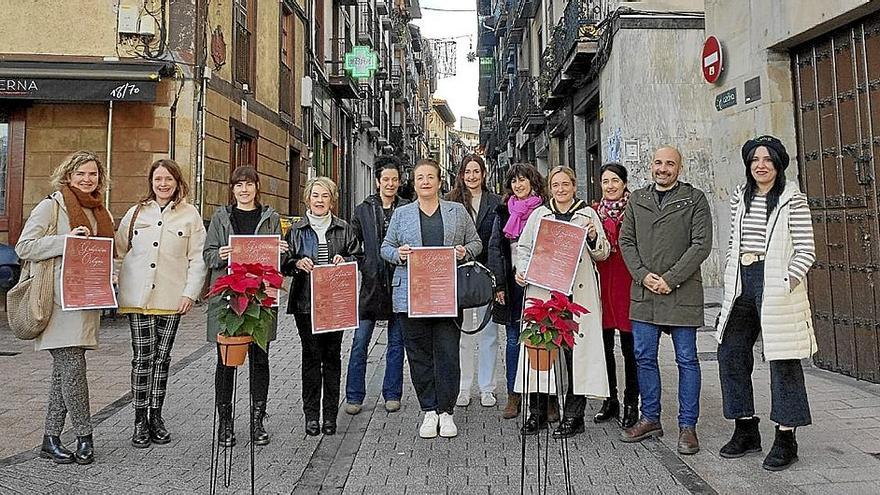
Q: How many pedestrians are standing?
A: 12